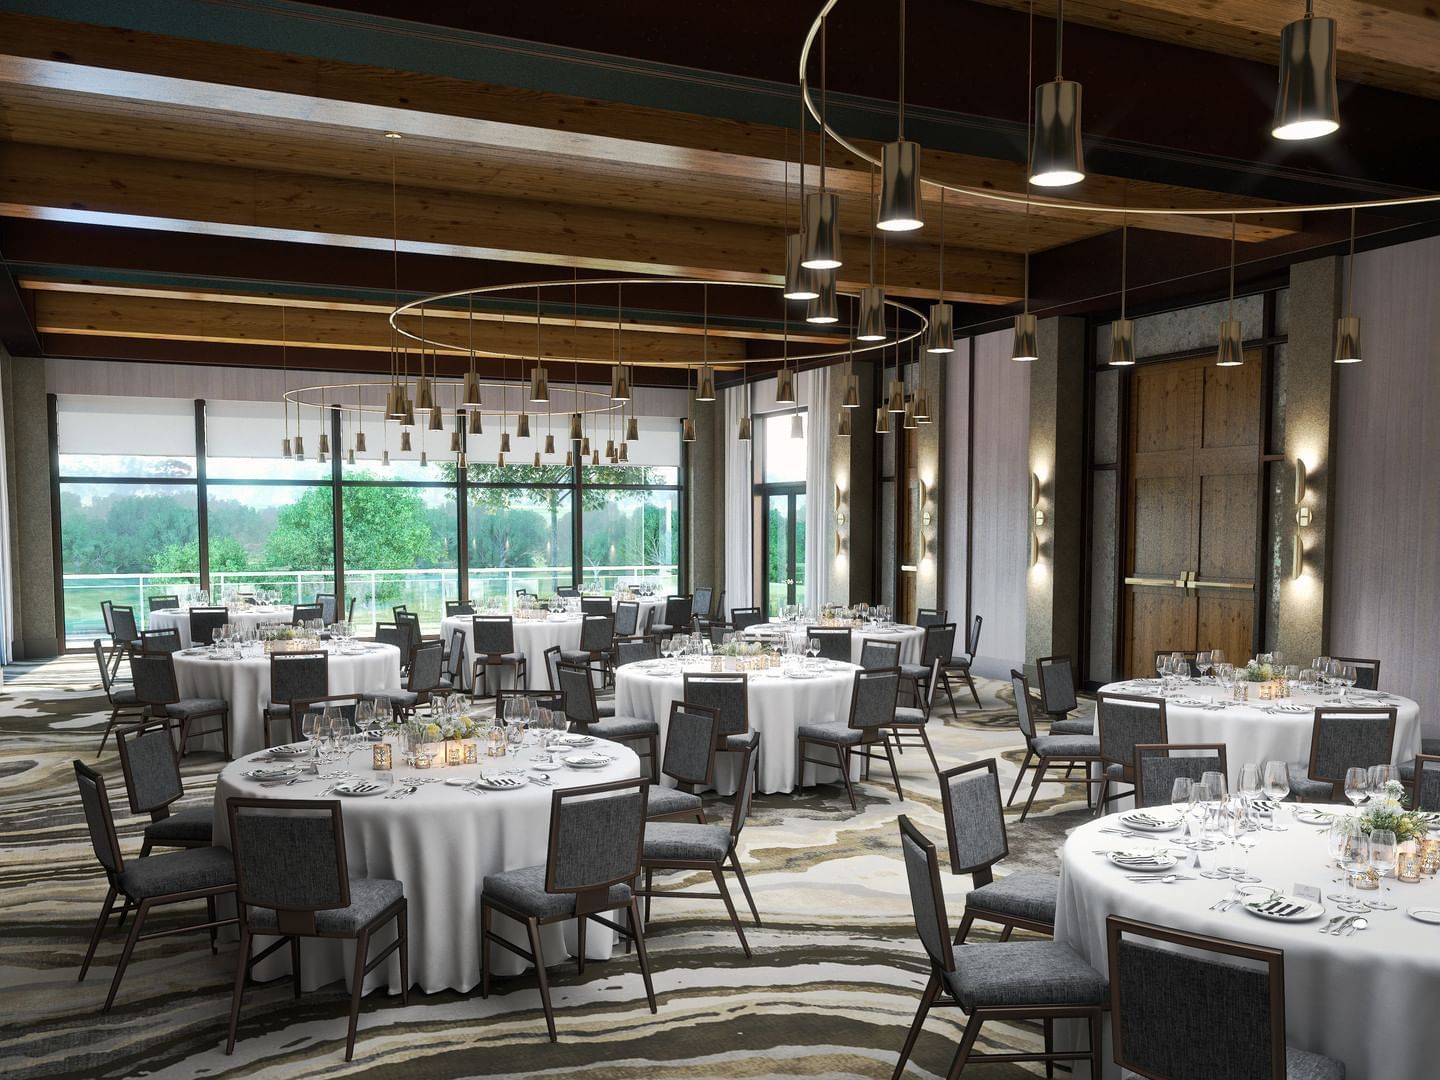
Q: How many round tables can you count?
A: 9